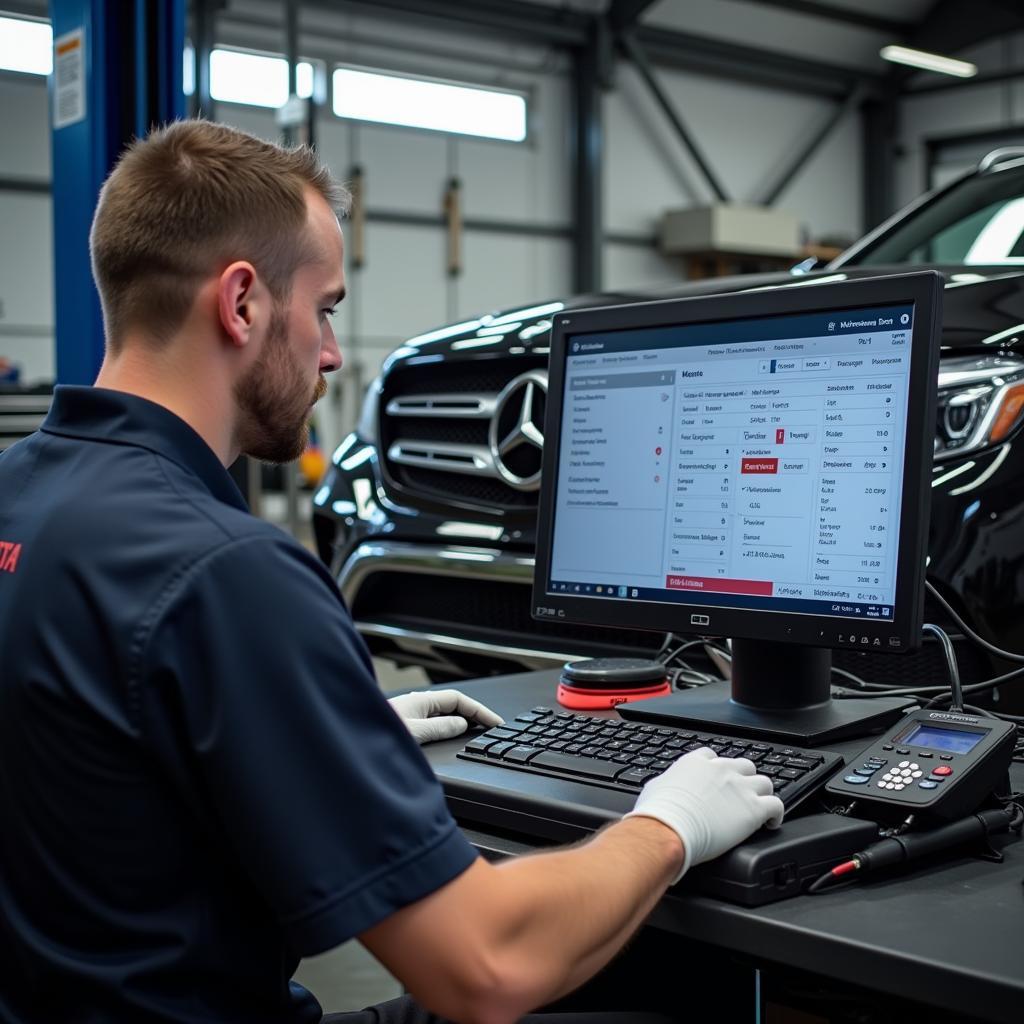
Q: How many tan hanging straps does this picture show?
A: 2